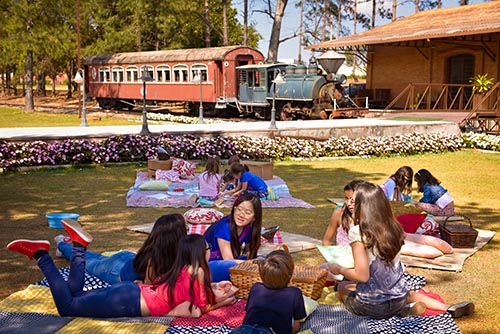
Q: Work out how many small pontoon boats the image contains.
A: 0